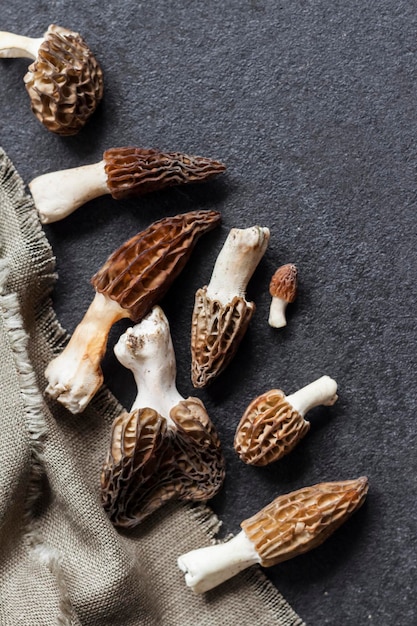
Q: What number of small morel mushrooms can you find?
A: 1